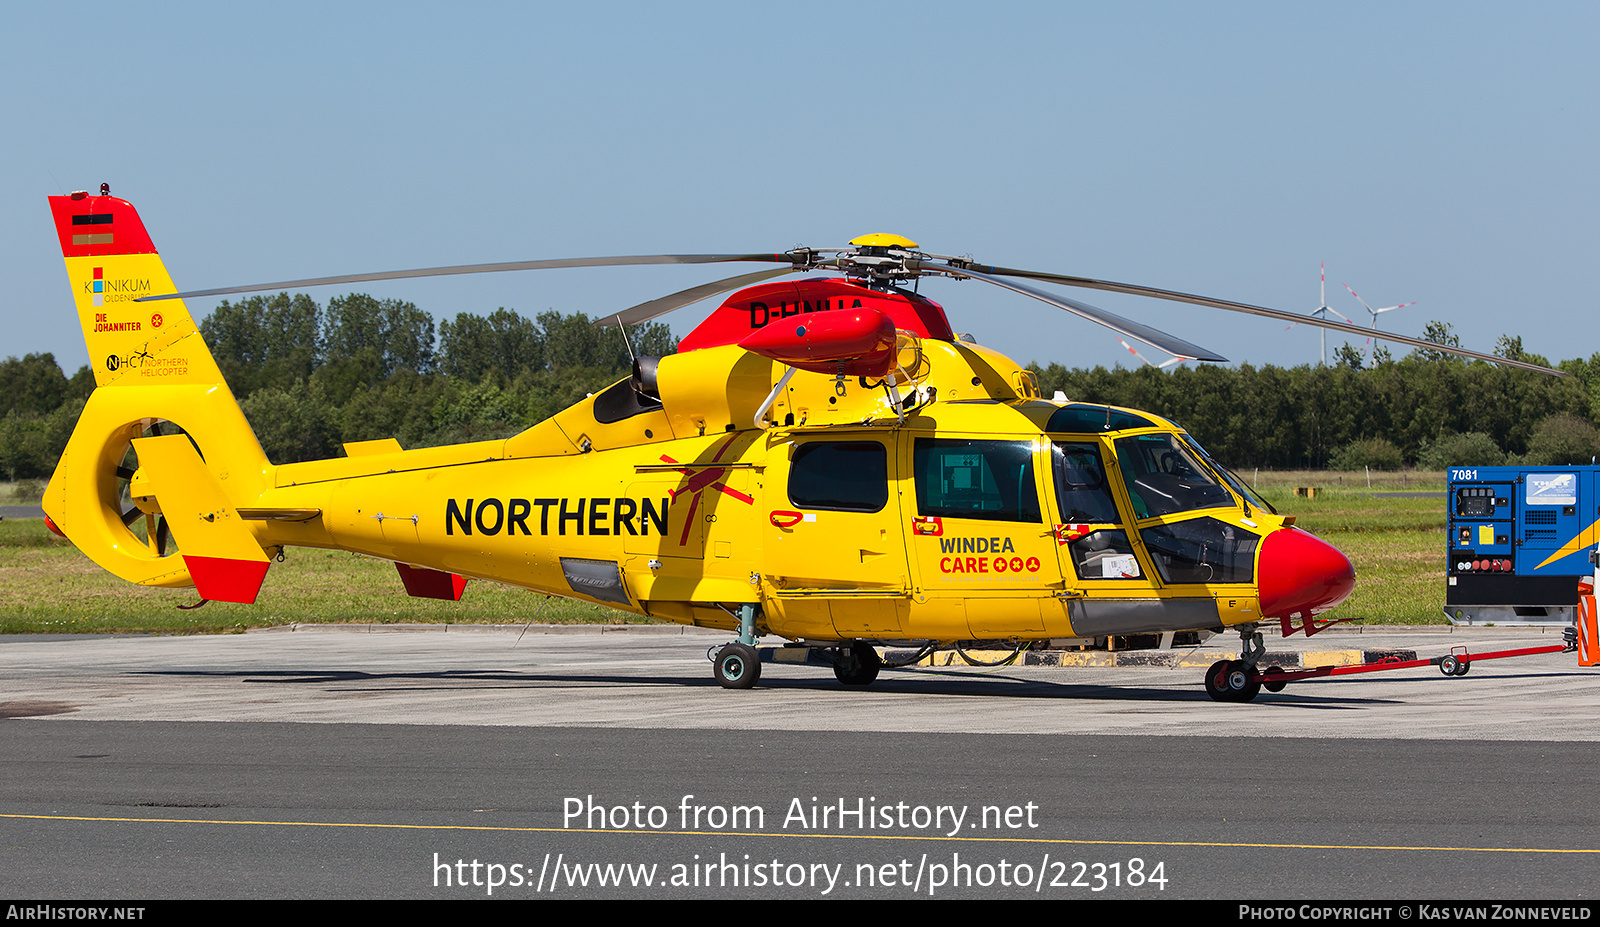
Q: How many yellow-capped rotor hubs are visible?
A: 1